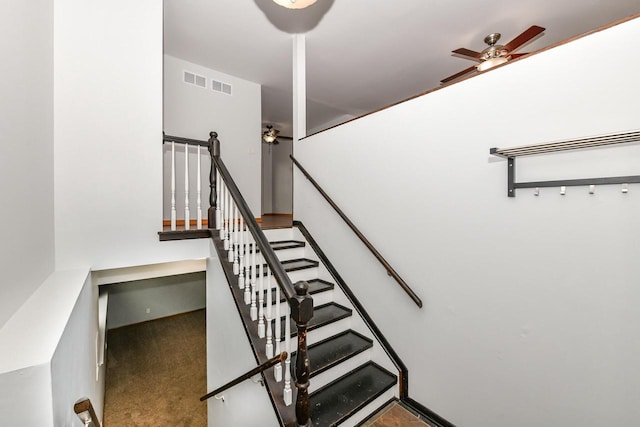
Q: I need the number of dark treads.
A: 6